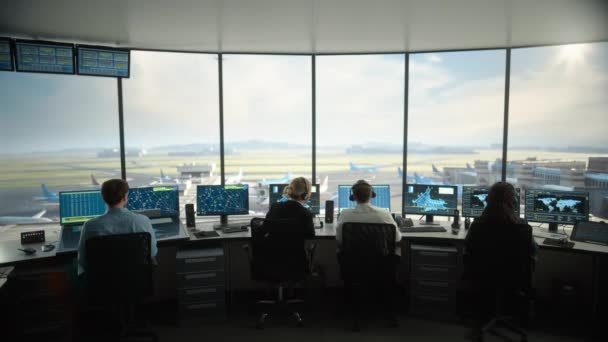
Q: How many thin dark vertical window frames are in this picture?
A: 5